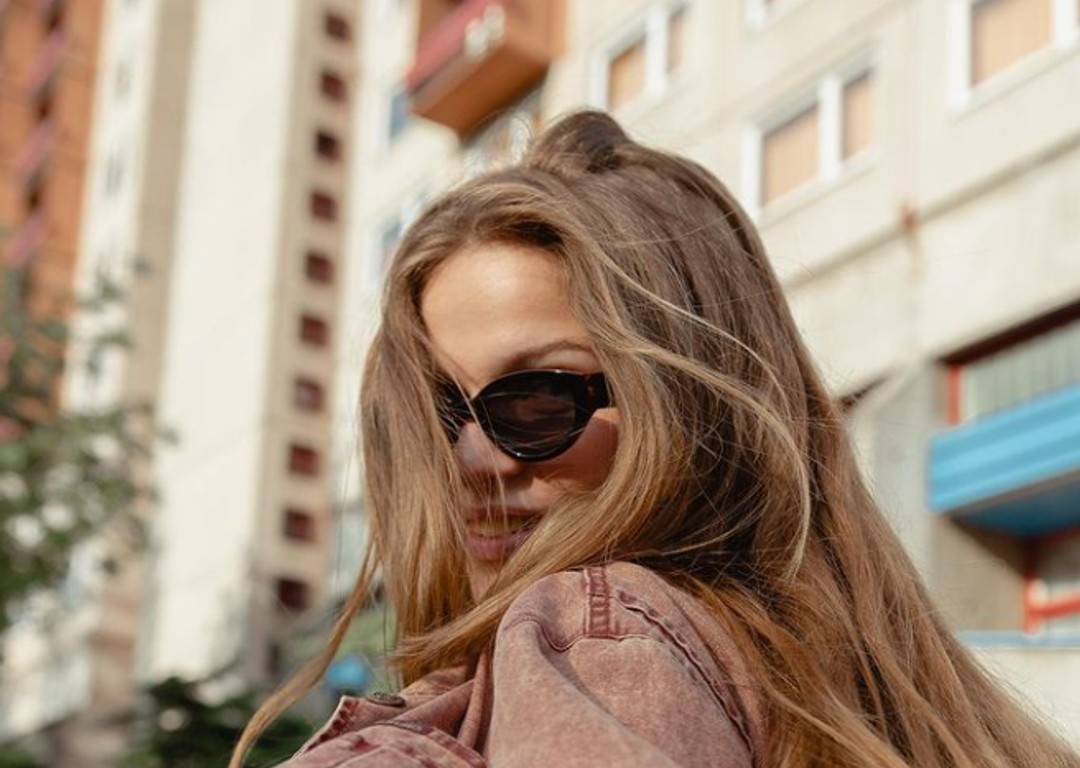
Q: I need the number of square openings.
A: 10